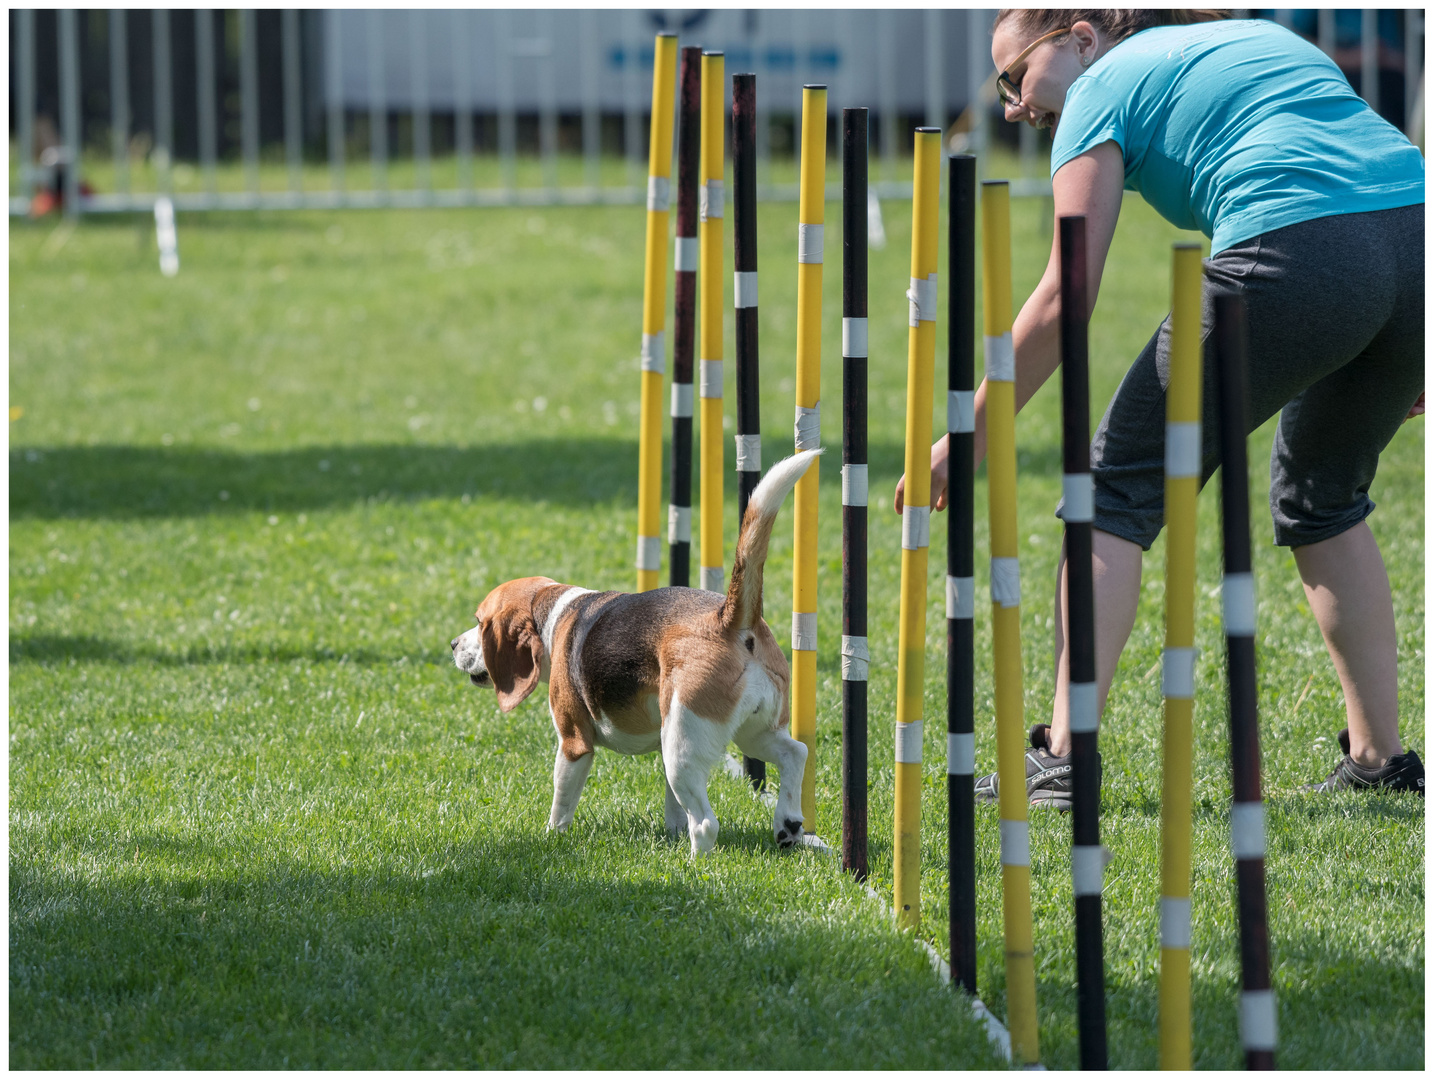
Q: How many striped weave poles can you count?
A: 12